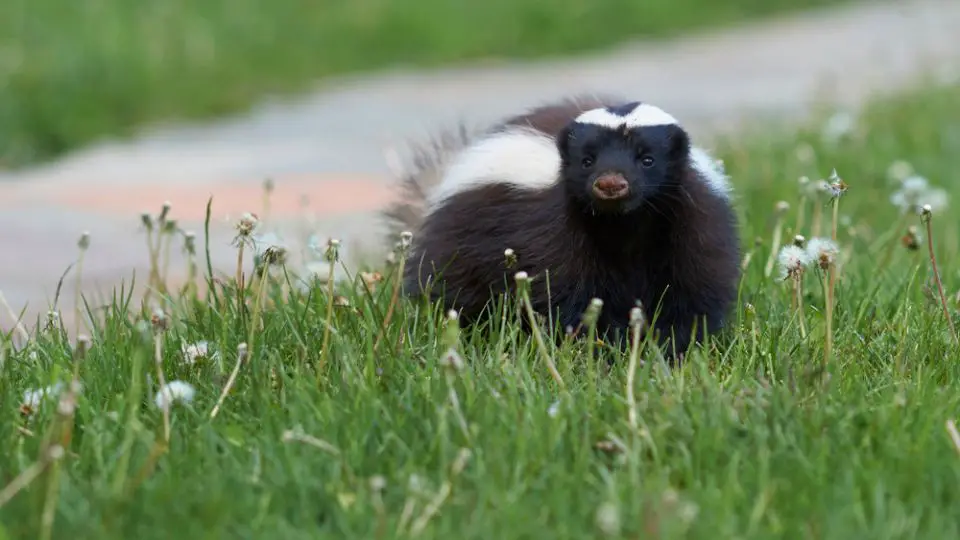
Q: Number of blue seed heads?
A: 0